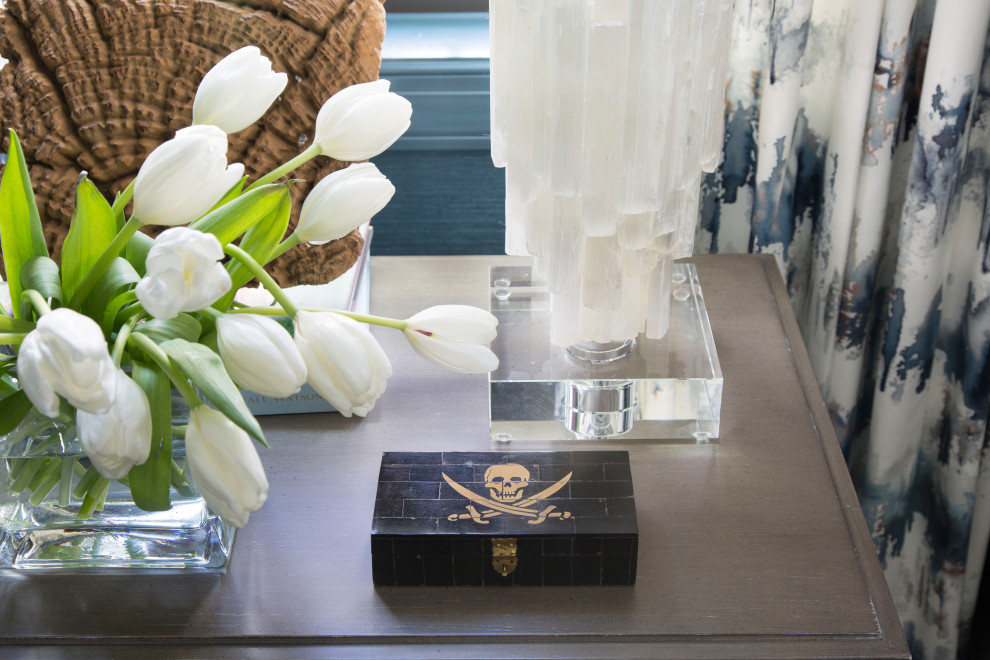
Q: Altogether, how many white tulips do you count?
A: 11